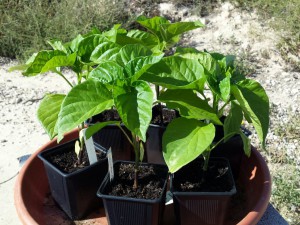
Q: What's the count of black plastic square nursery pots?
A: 6